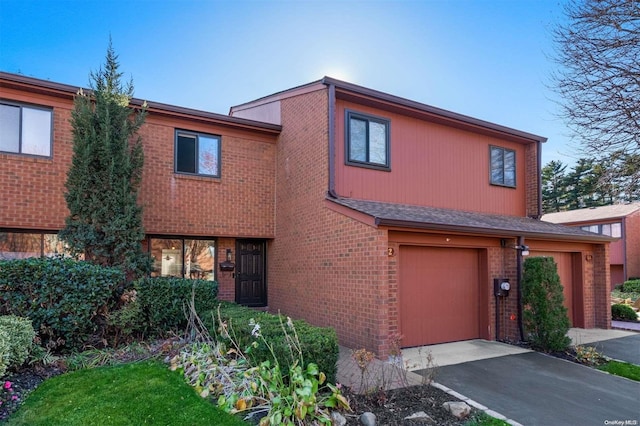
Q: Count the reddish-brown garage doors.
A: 2